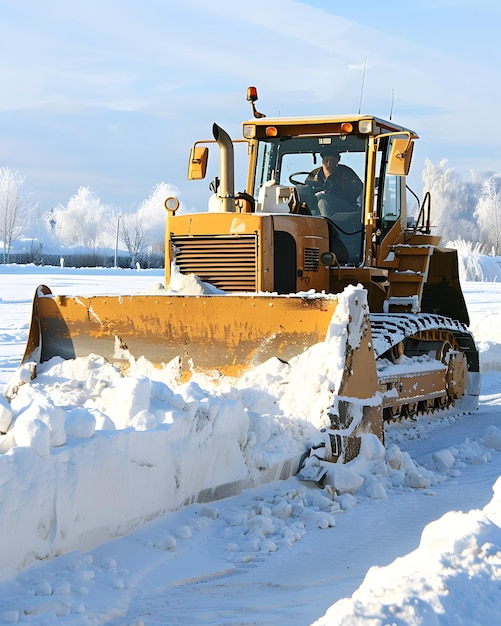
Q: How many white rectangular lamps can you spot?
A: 2